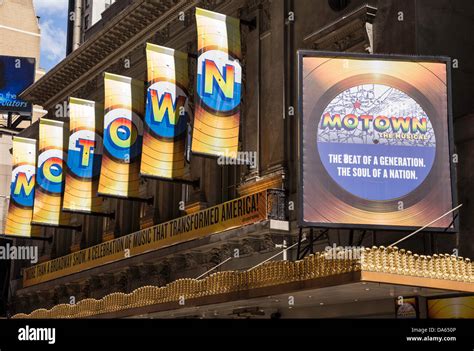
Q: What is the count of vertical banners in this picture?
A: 6